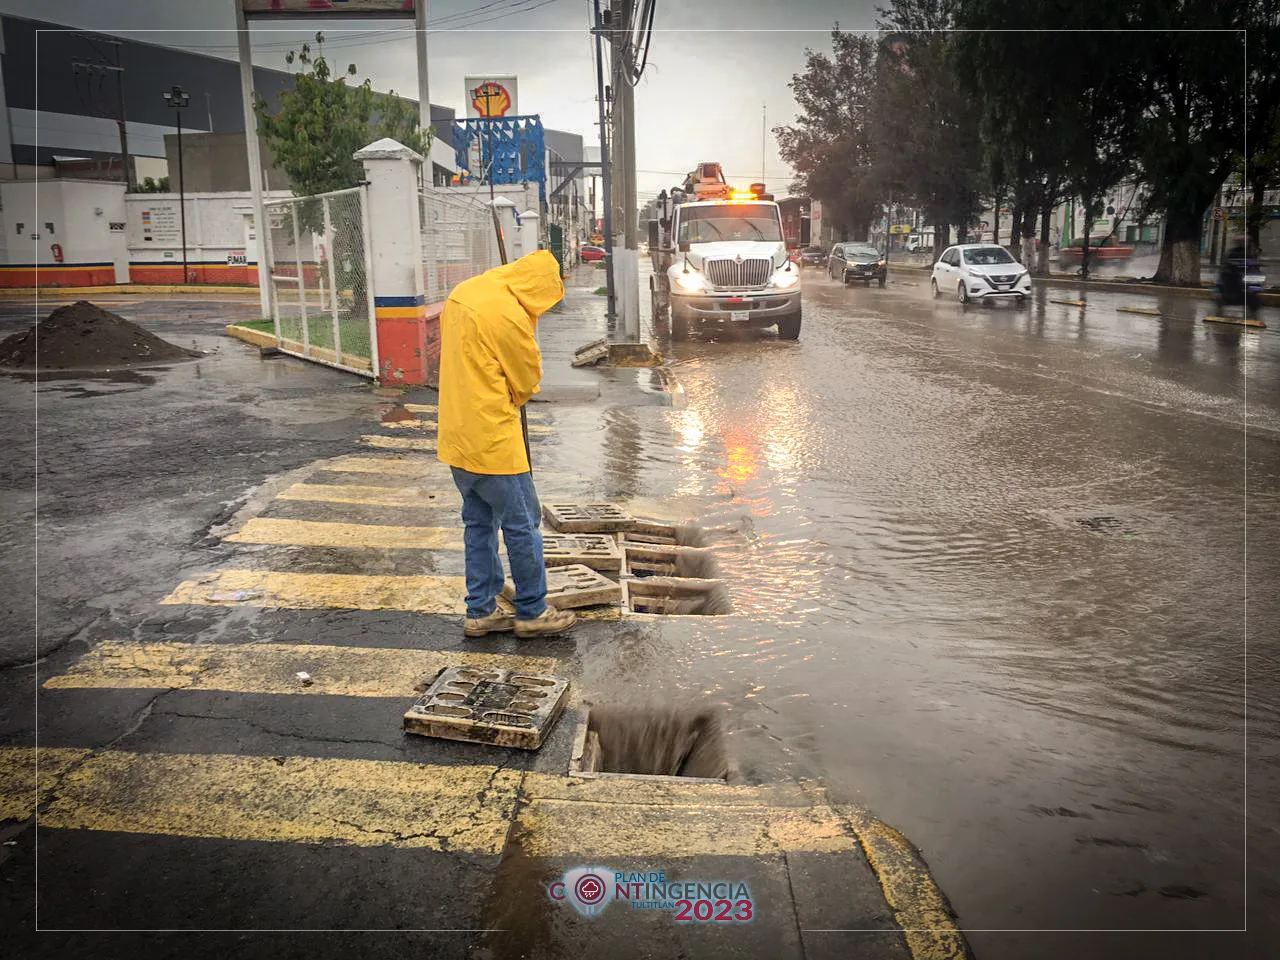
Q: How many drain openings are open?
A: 4